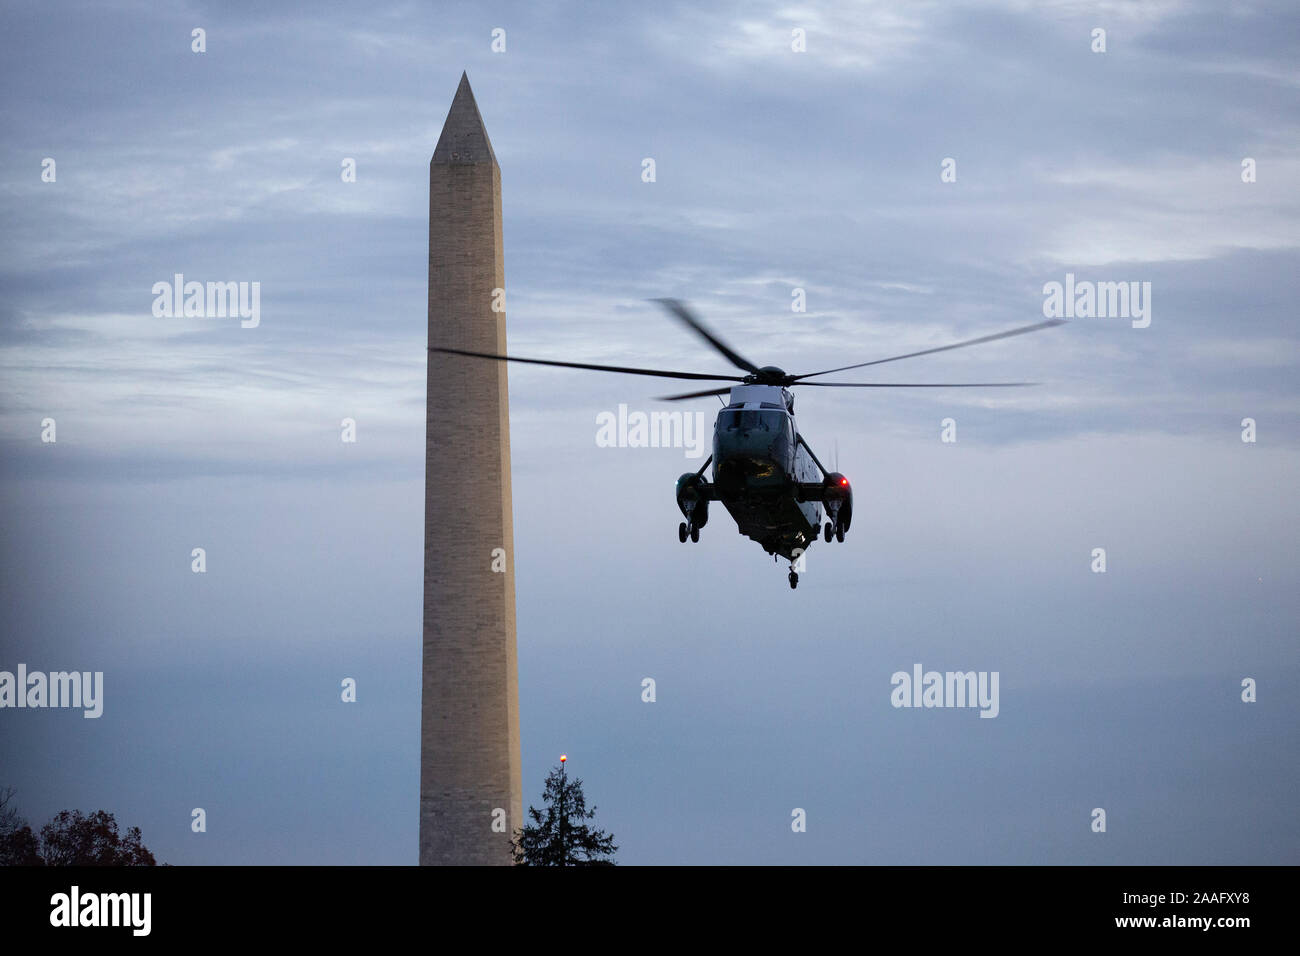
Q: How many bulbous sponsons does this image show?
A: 2